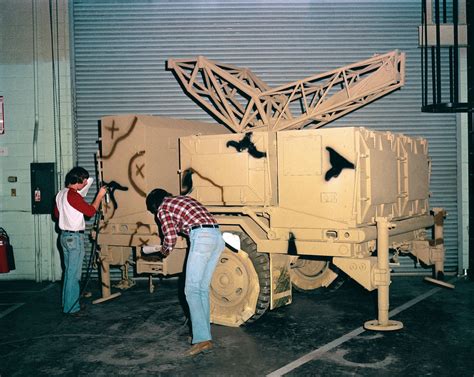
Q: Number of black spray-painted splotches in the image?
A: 5